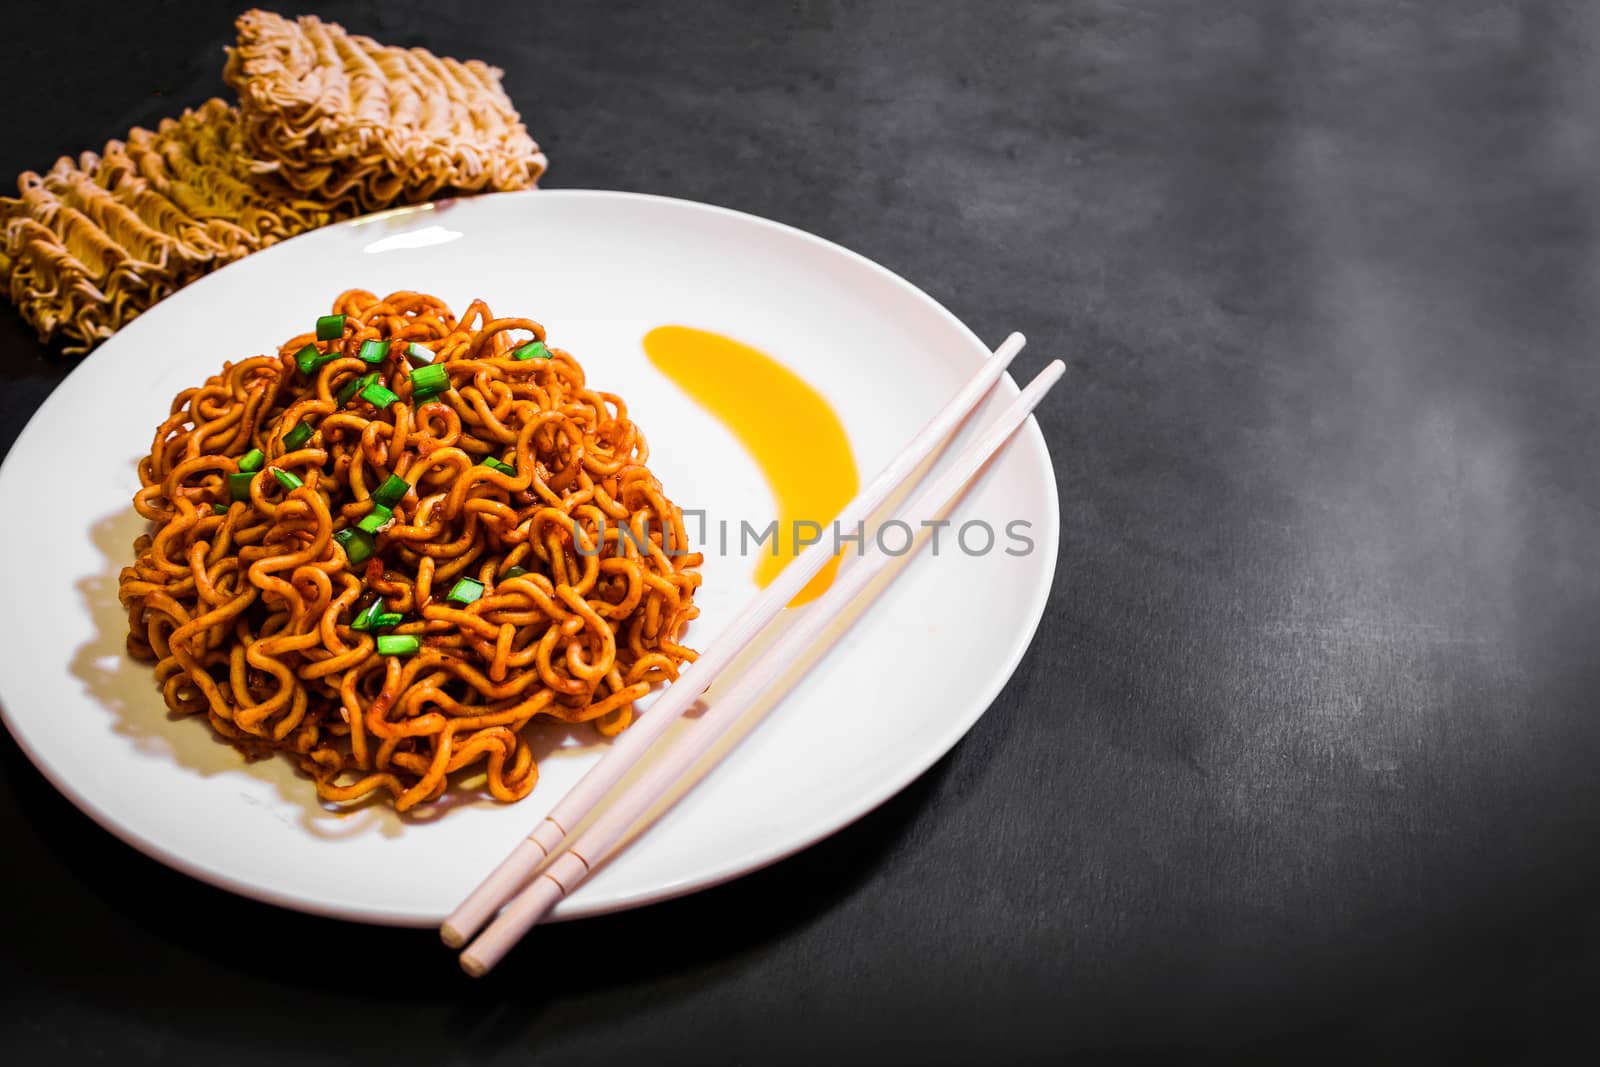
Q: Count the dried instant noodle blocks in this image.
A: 2